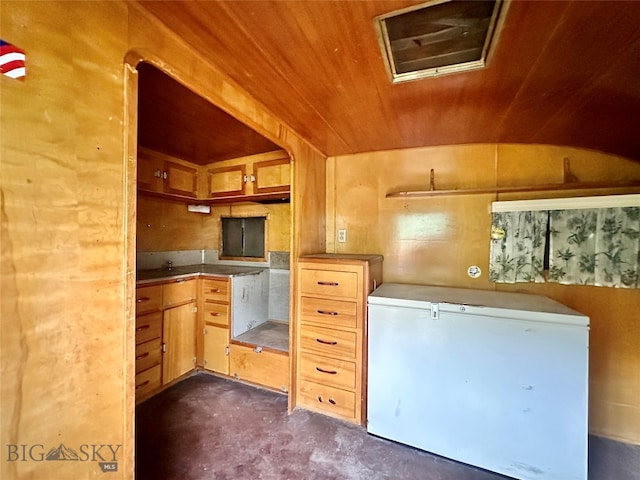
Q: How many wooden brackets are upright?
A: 2